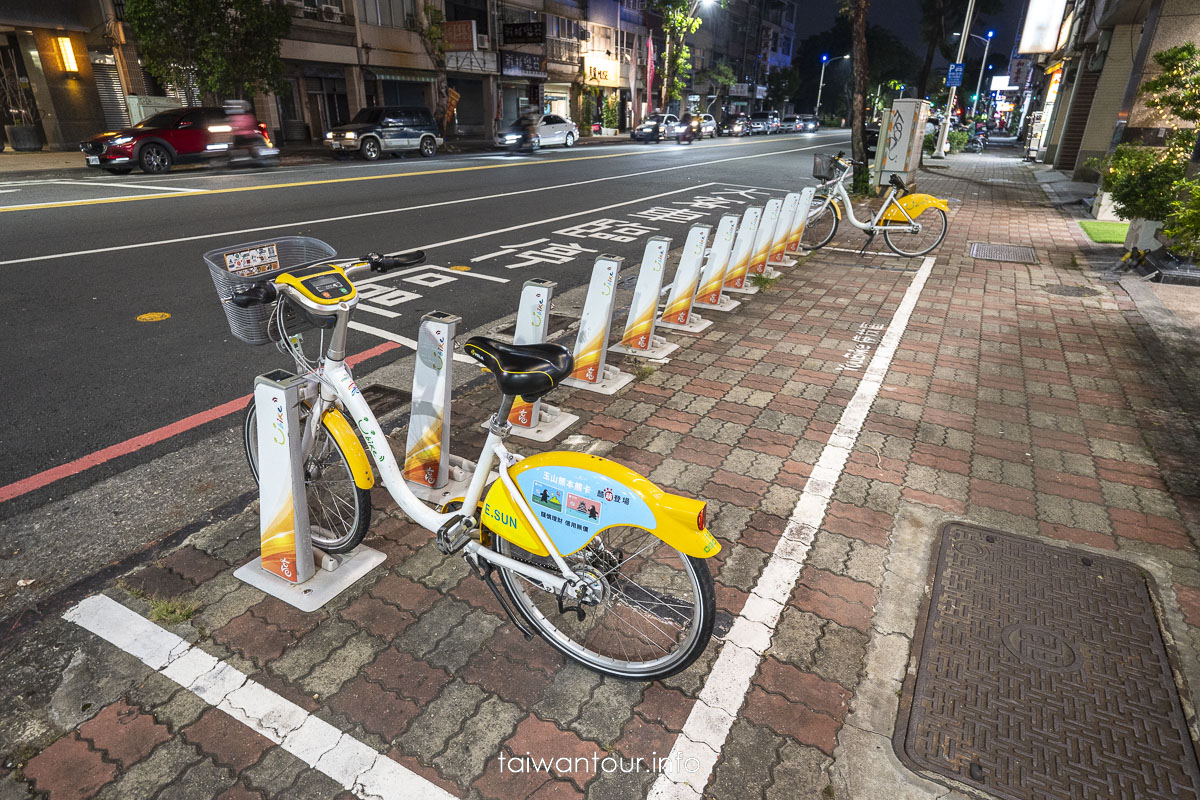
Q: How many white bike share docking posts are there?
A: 11